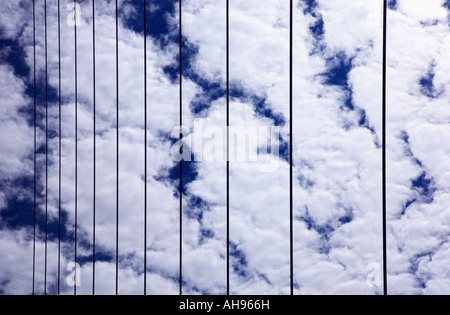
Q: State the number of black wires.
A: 11